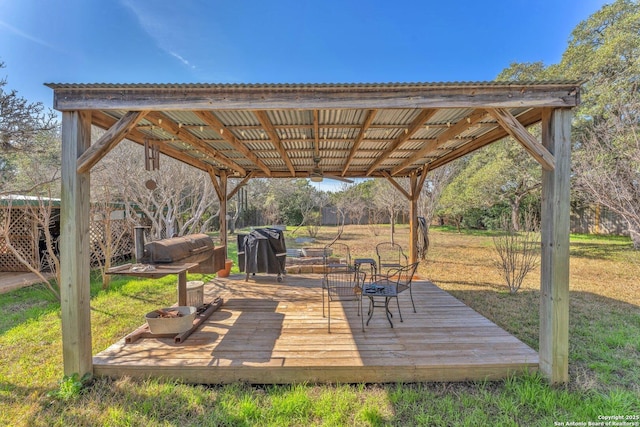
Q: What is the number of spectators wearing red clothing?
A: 0